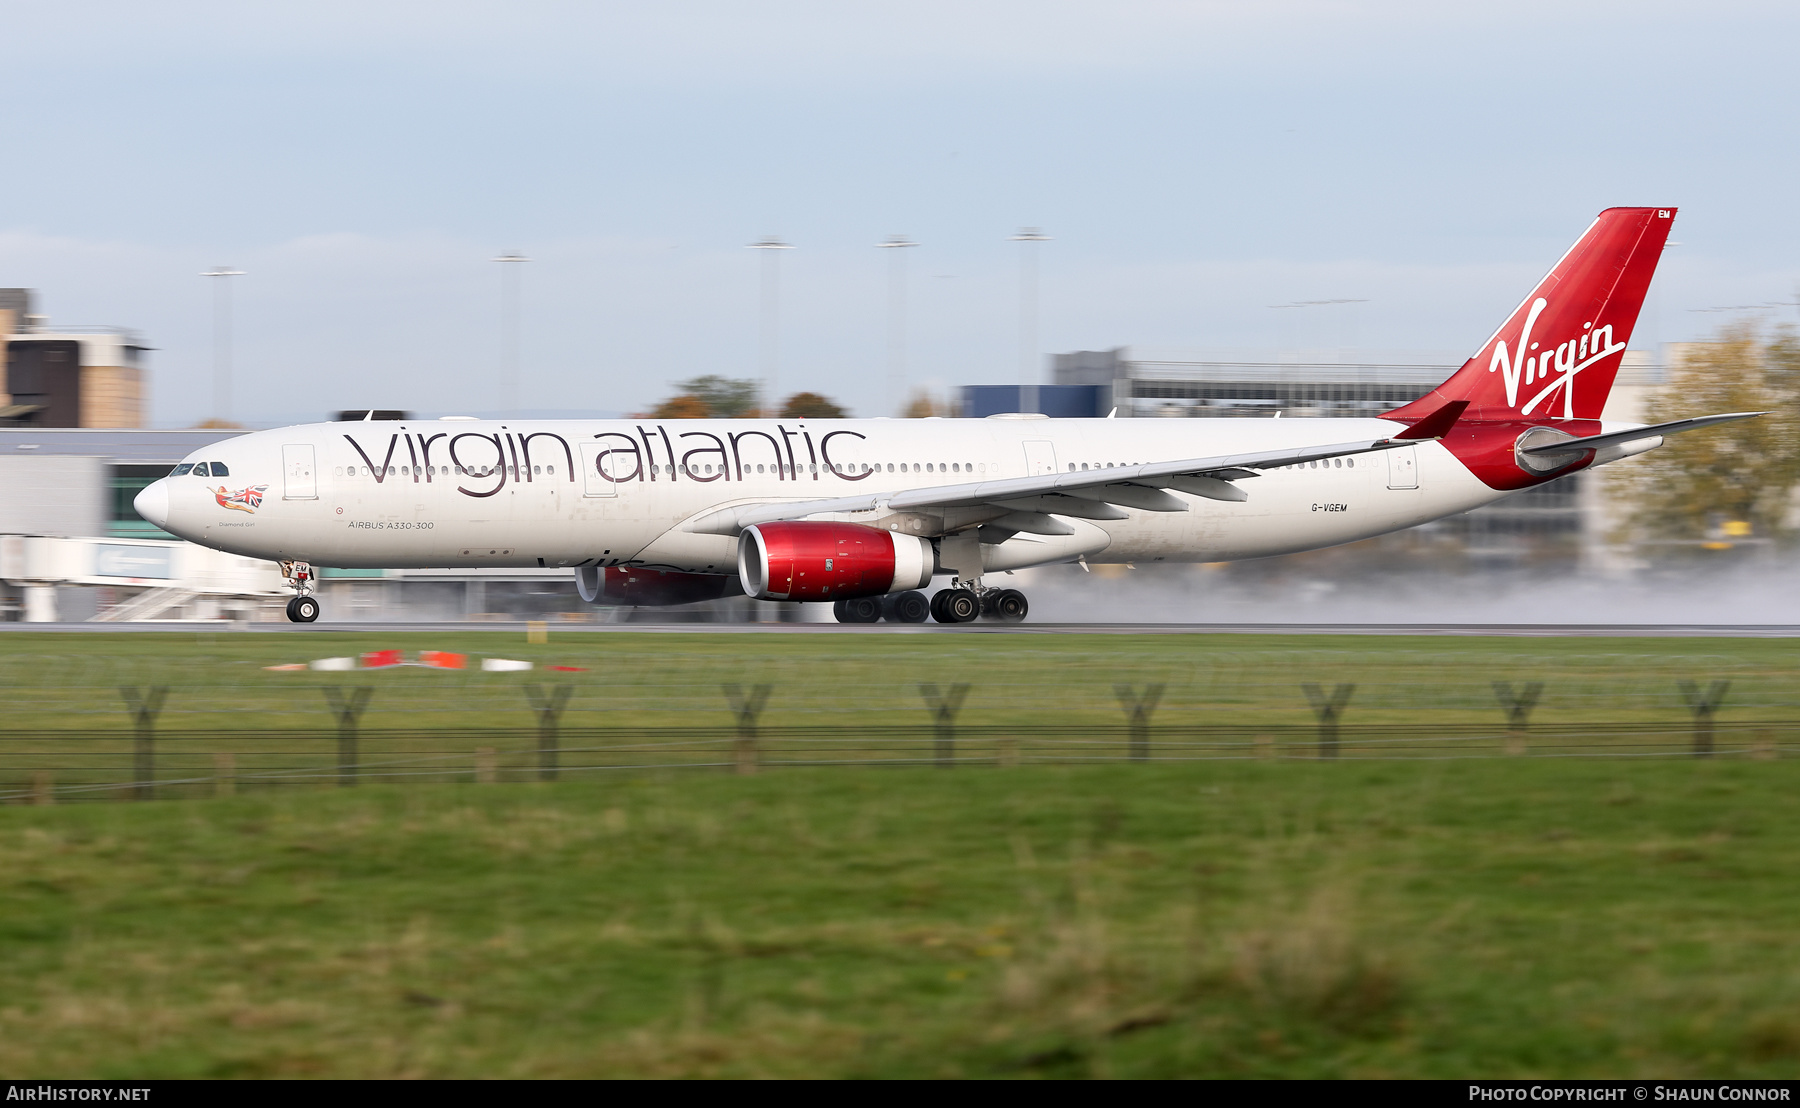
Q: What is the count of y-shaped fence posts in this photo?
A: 9